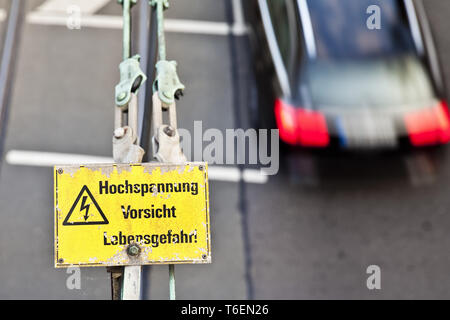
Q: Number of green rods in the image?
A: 2